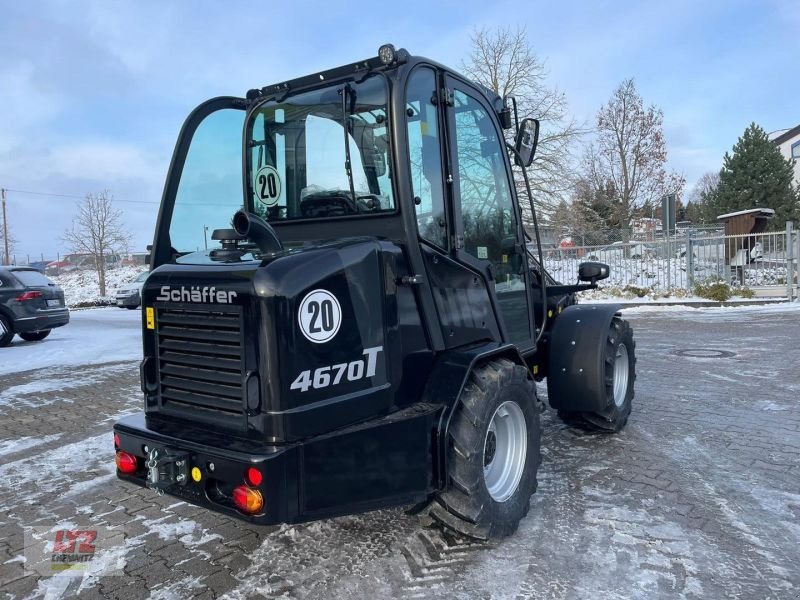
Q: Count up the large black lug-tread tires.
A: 2